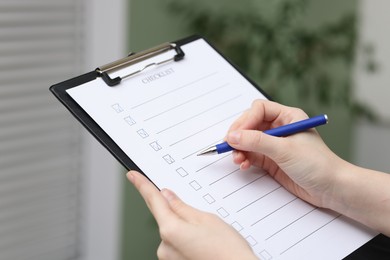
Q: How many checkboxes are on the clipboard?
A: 12